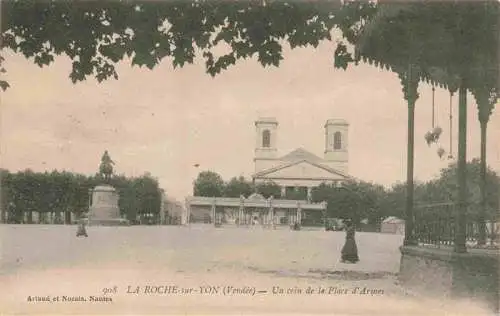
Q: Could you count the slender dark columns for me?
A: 3